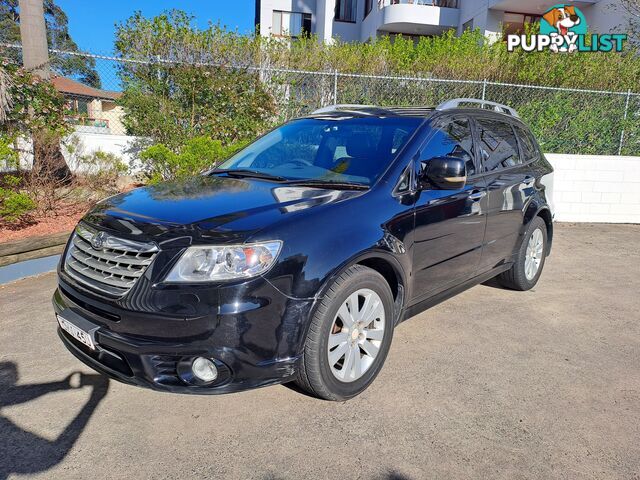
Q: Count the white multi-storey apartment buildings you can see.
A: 1